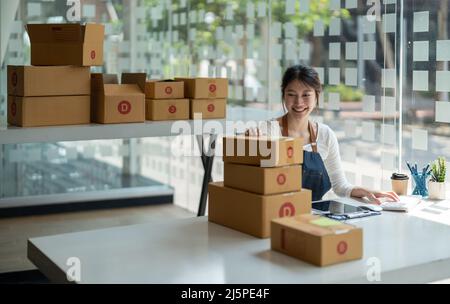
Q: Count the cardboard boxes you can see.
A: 12